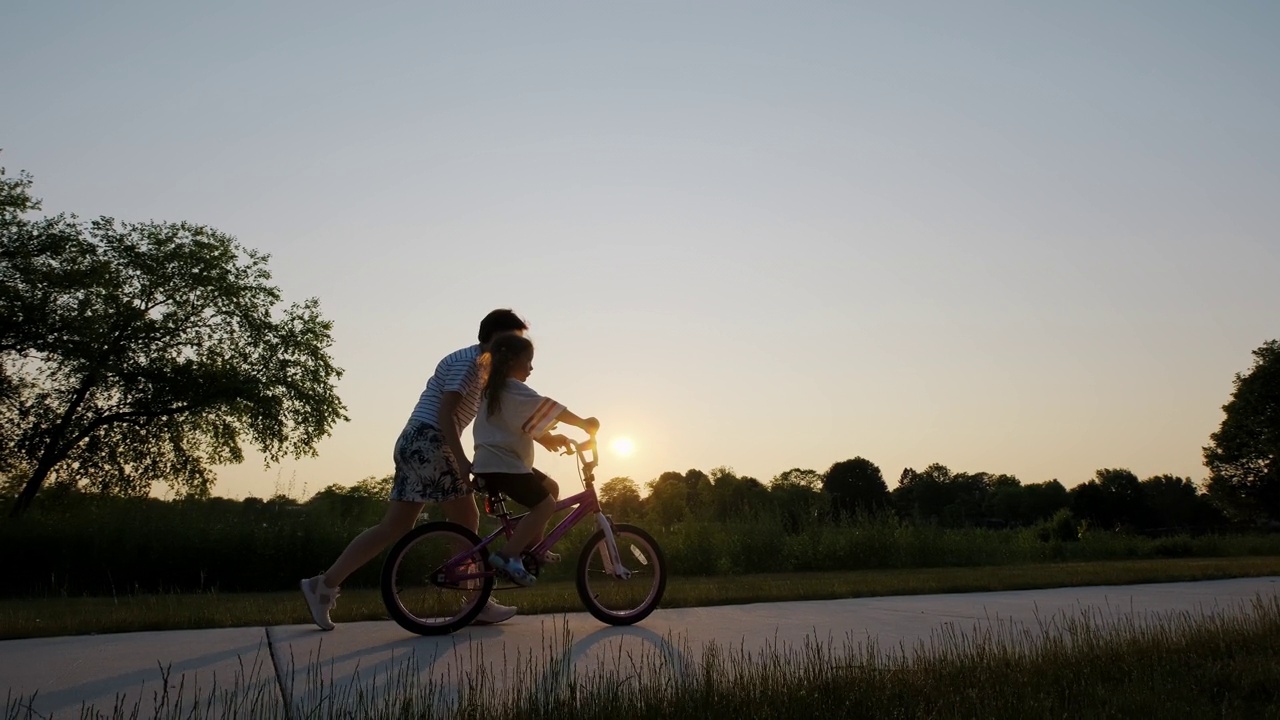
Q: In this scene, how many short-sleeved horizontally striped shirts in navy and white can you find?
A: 1